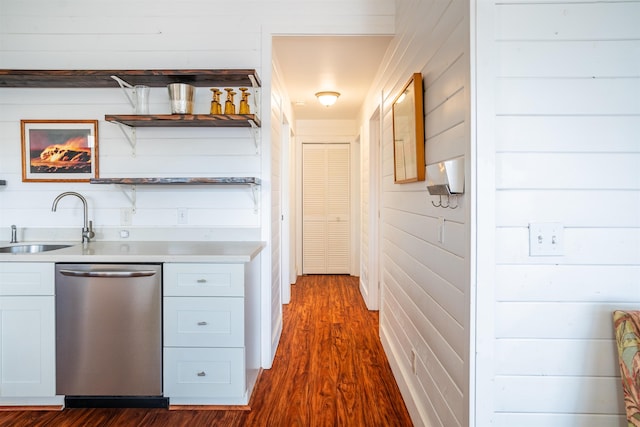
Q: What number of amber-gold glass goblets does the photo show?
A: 6